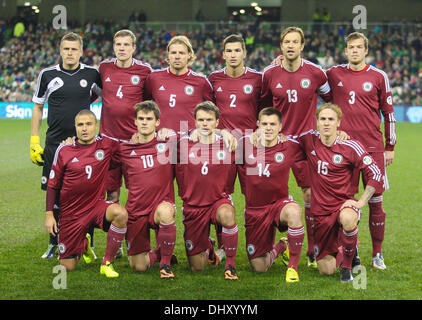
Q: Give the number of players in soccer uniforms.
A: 11